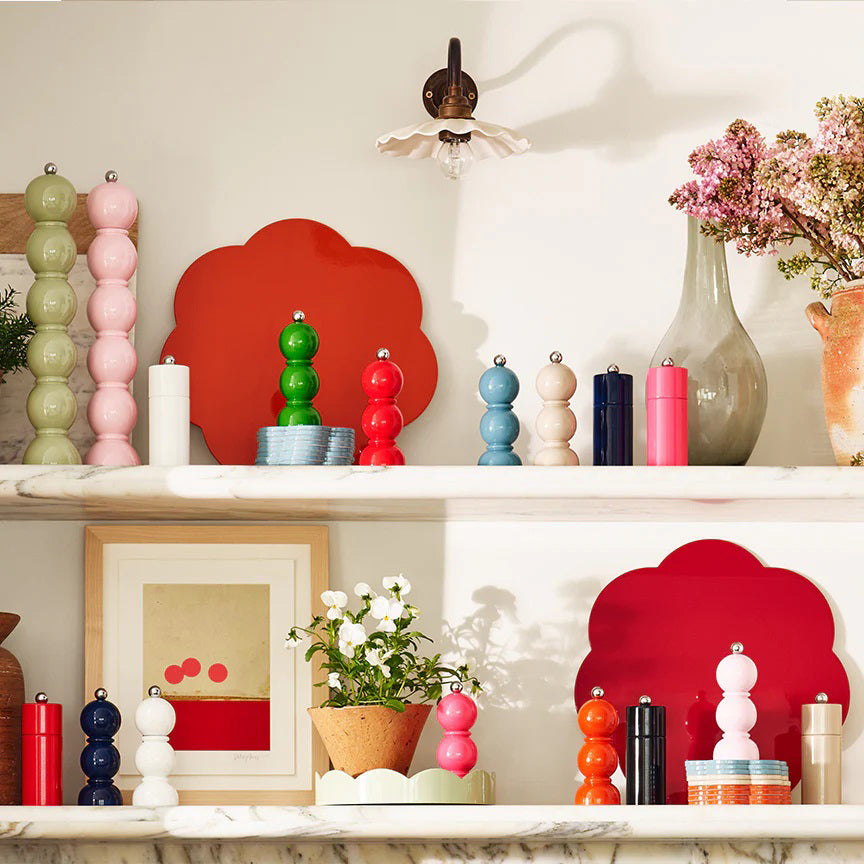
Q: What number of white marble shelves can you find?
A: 2